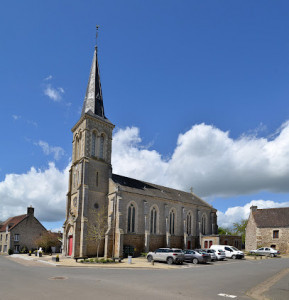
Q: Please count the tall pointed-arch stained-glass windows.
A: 5